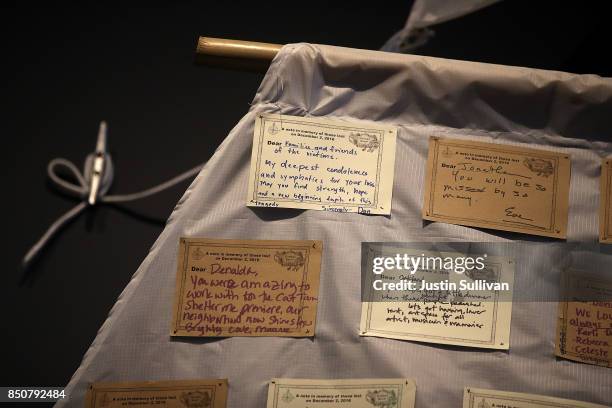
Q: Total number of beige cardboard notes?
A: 5